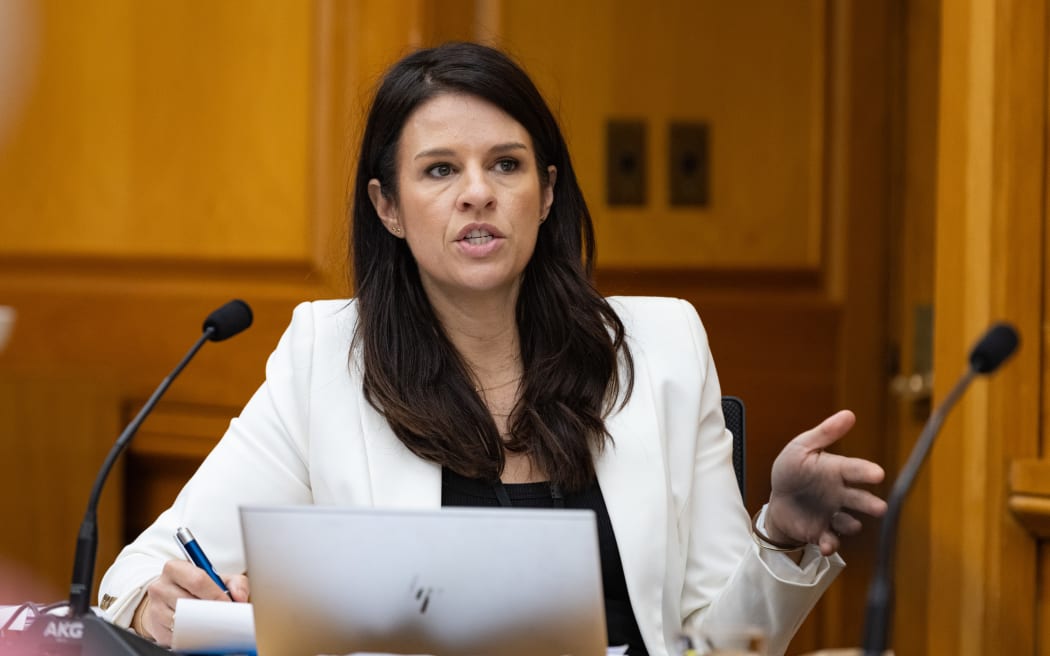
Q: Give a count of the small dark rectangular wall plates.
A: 2